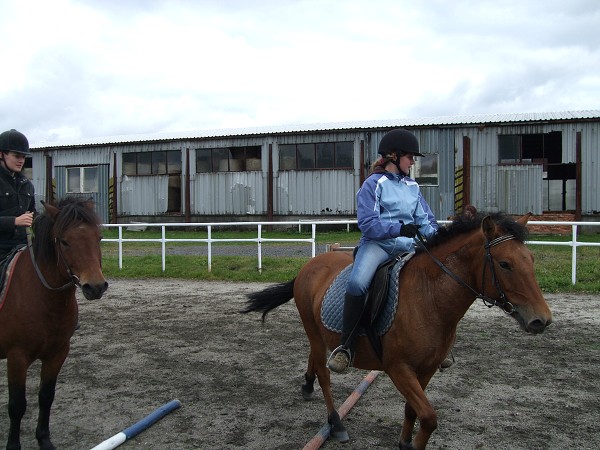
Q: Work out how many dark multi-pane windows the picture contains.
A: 4